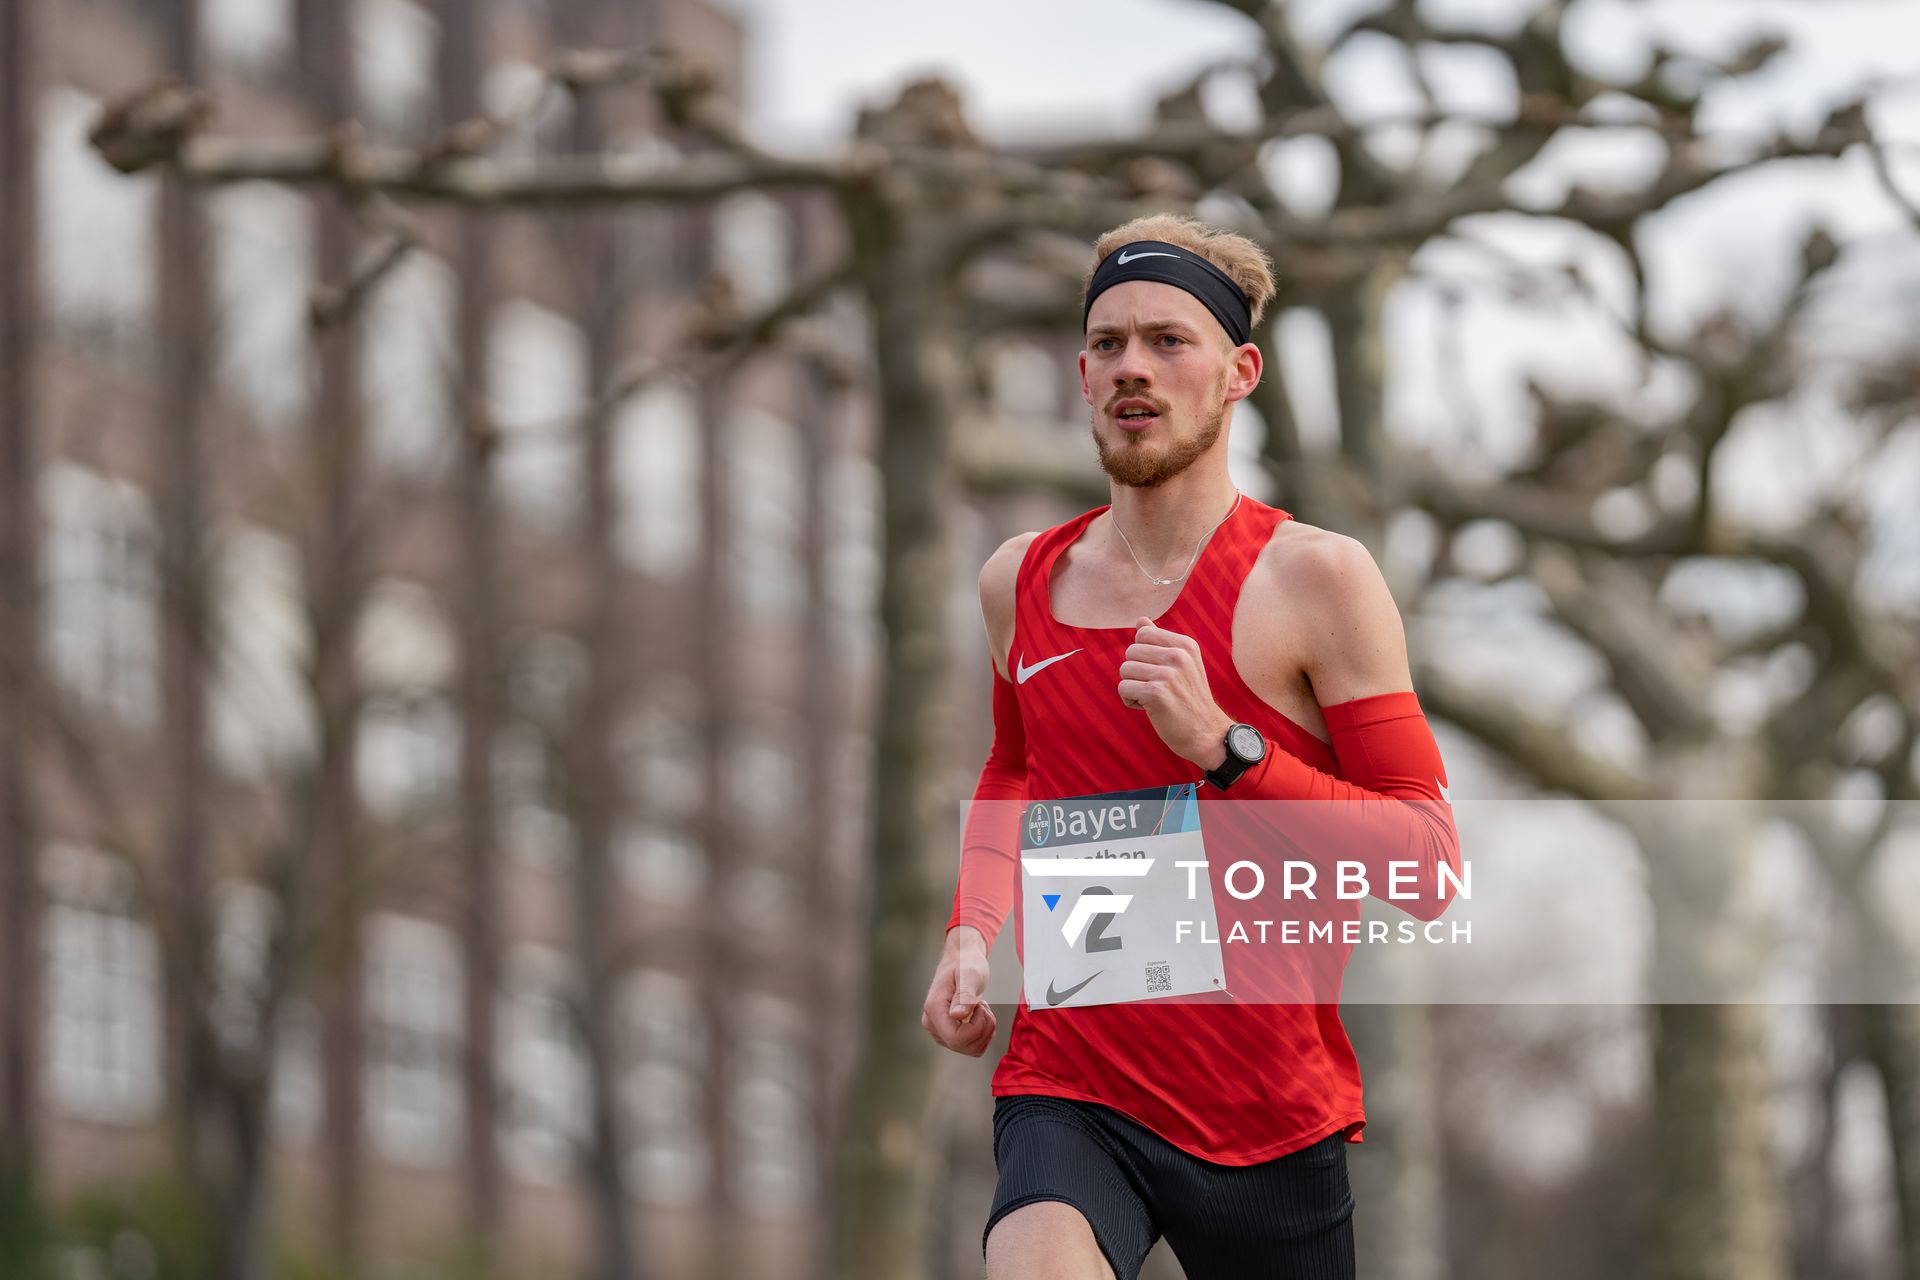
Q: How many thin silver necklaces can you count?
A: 1